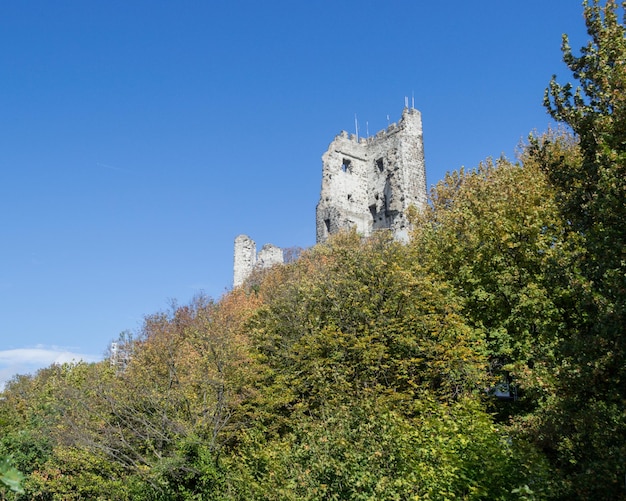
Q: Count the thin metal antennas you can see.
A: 5